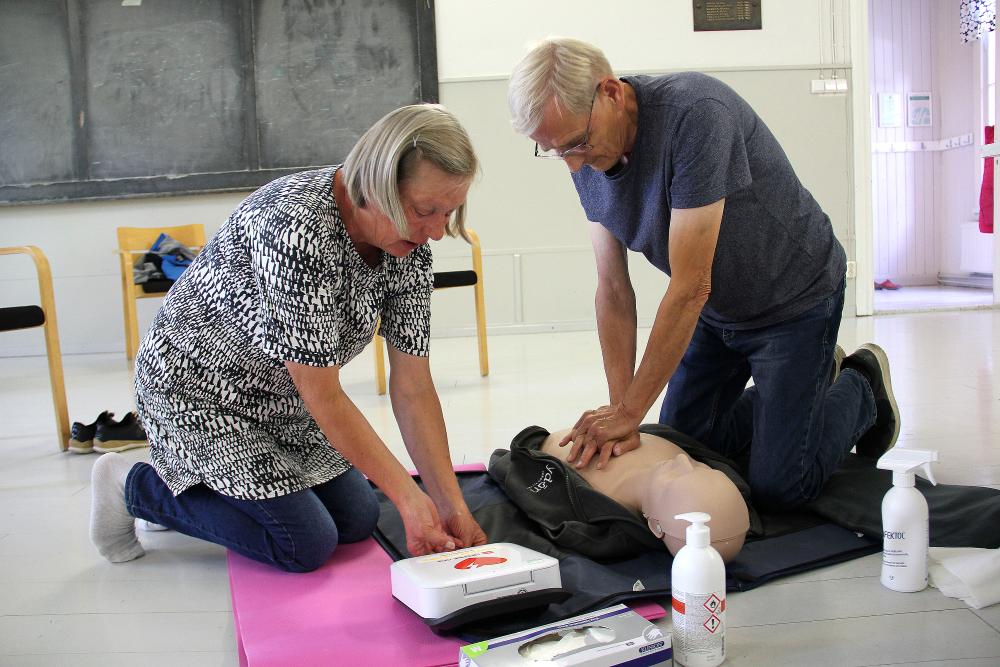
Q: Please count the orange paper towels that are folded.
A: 0